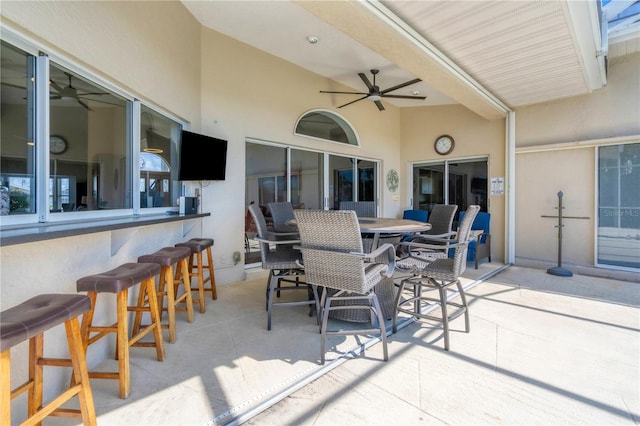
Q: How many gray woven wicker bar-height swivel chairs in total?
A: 6